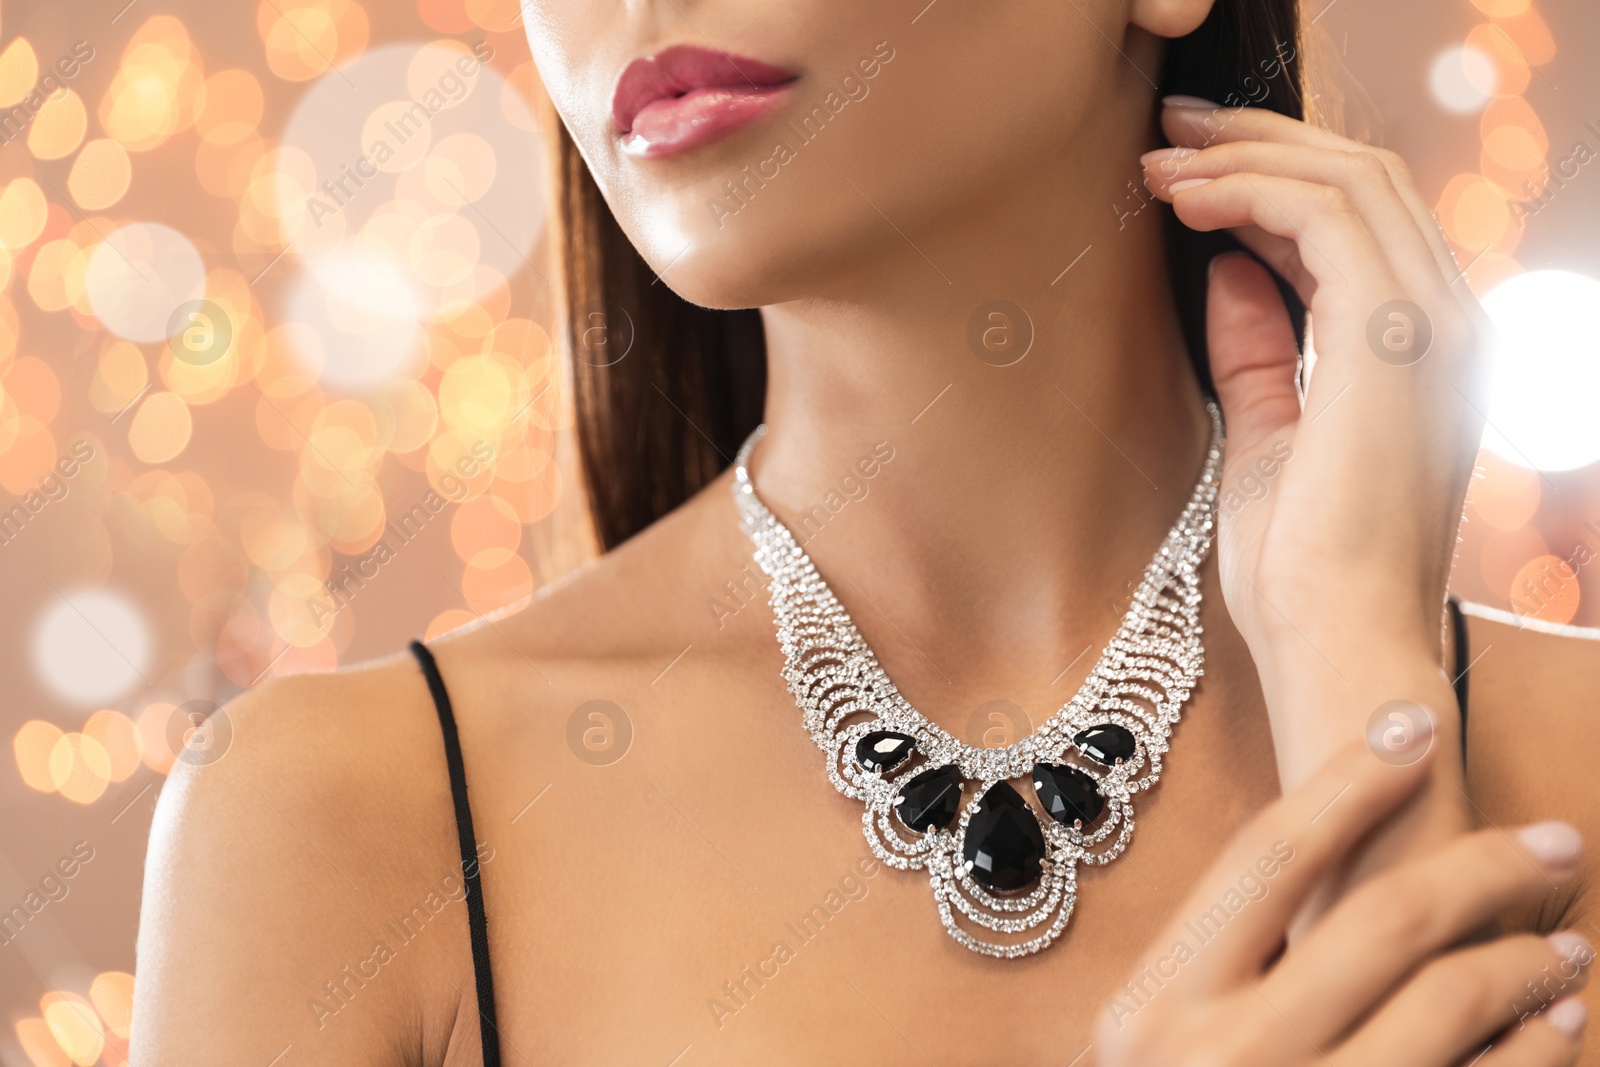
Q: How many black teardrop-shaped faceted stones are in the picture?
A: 5